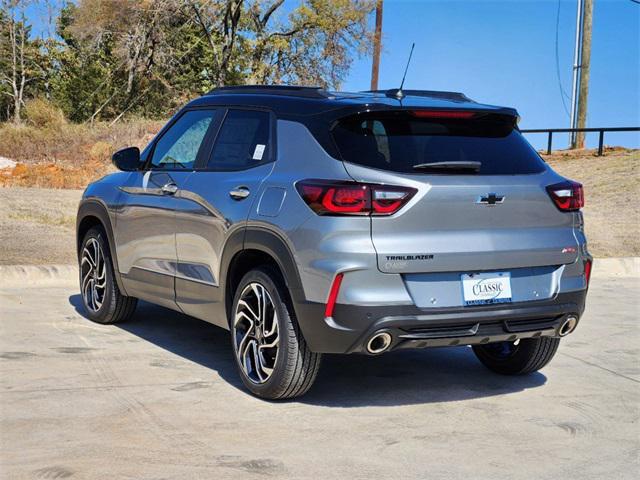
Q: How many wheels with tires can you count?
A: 3